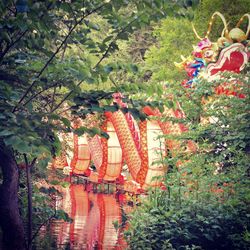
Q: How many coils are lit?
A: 3